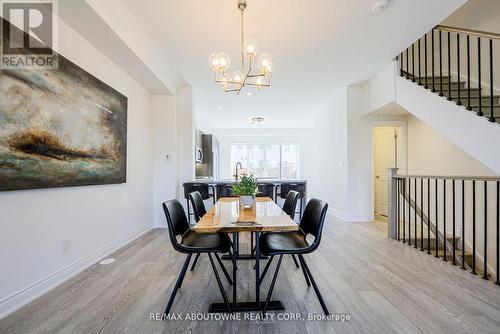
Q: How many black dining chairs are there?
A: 4